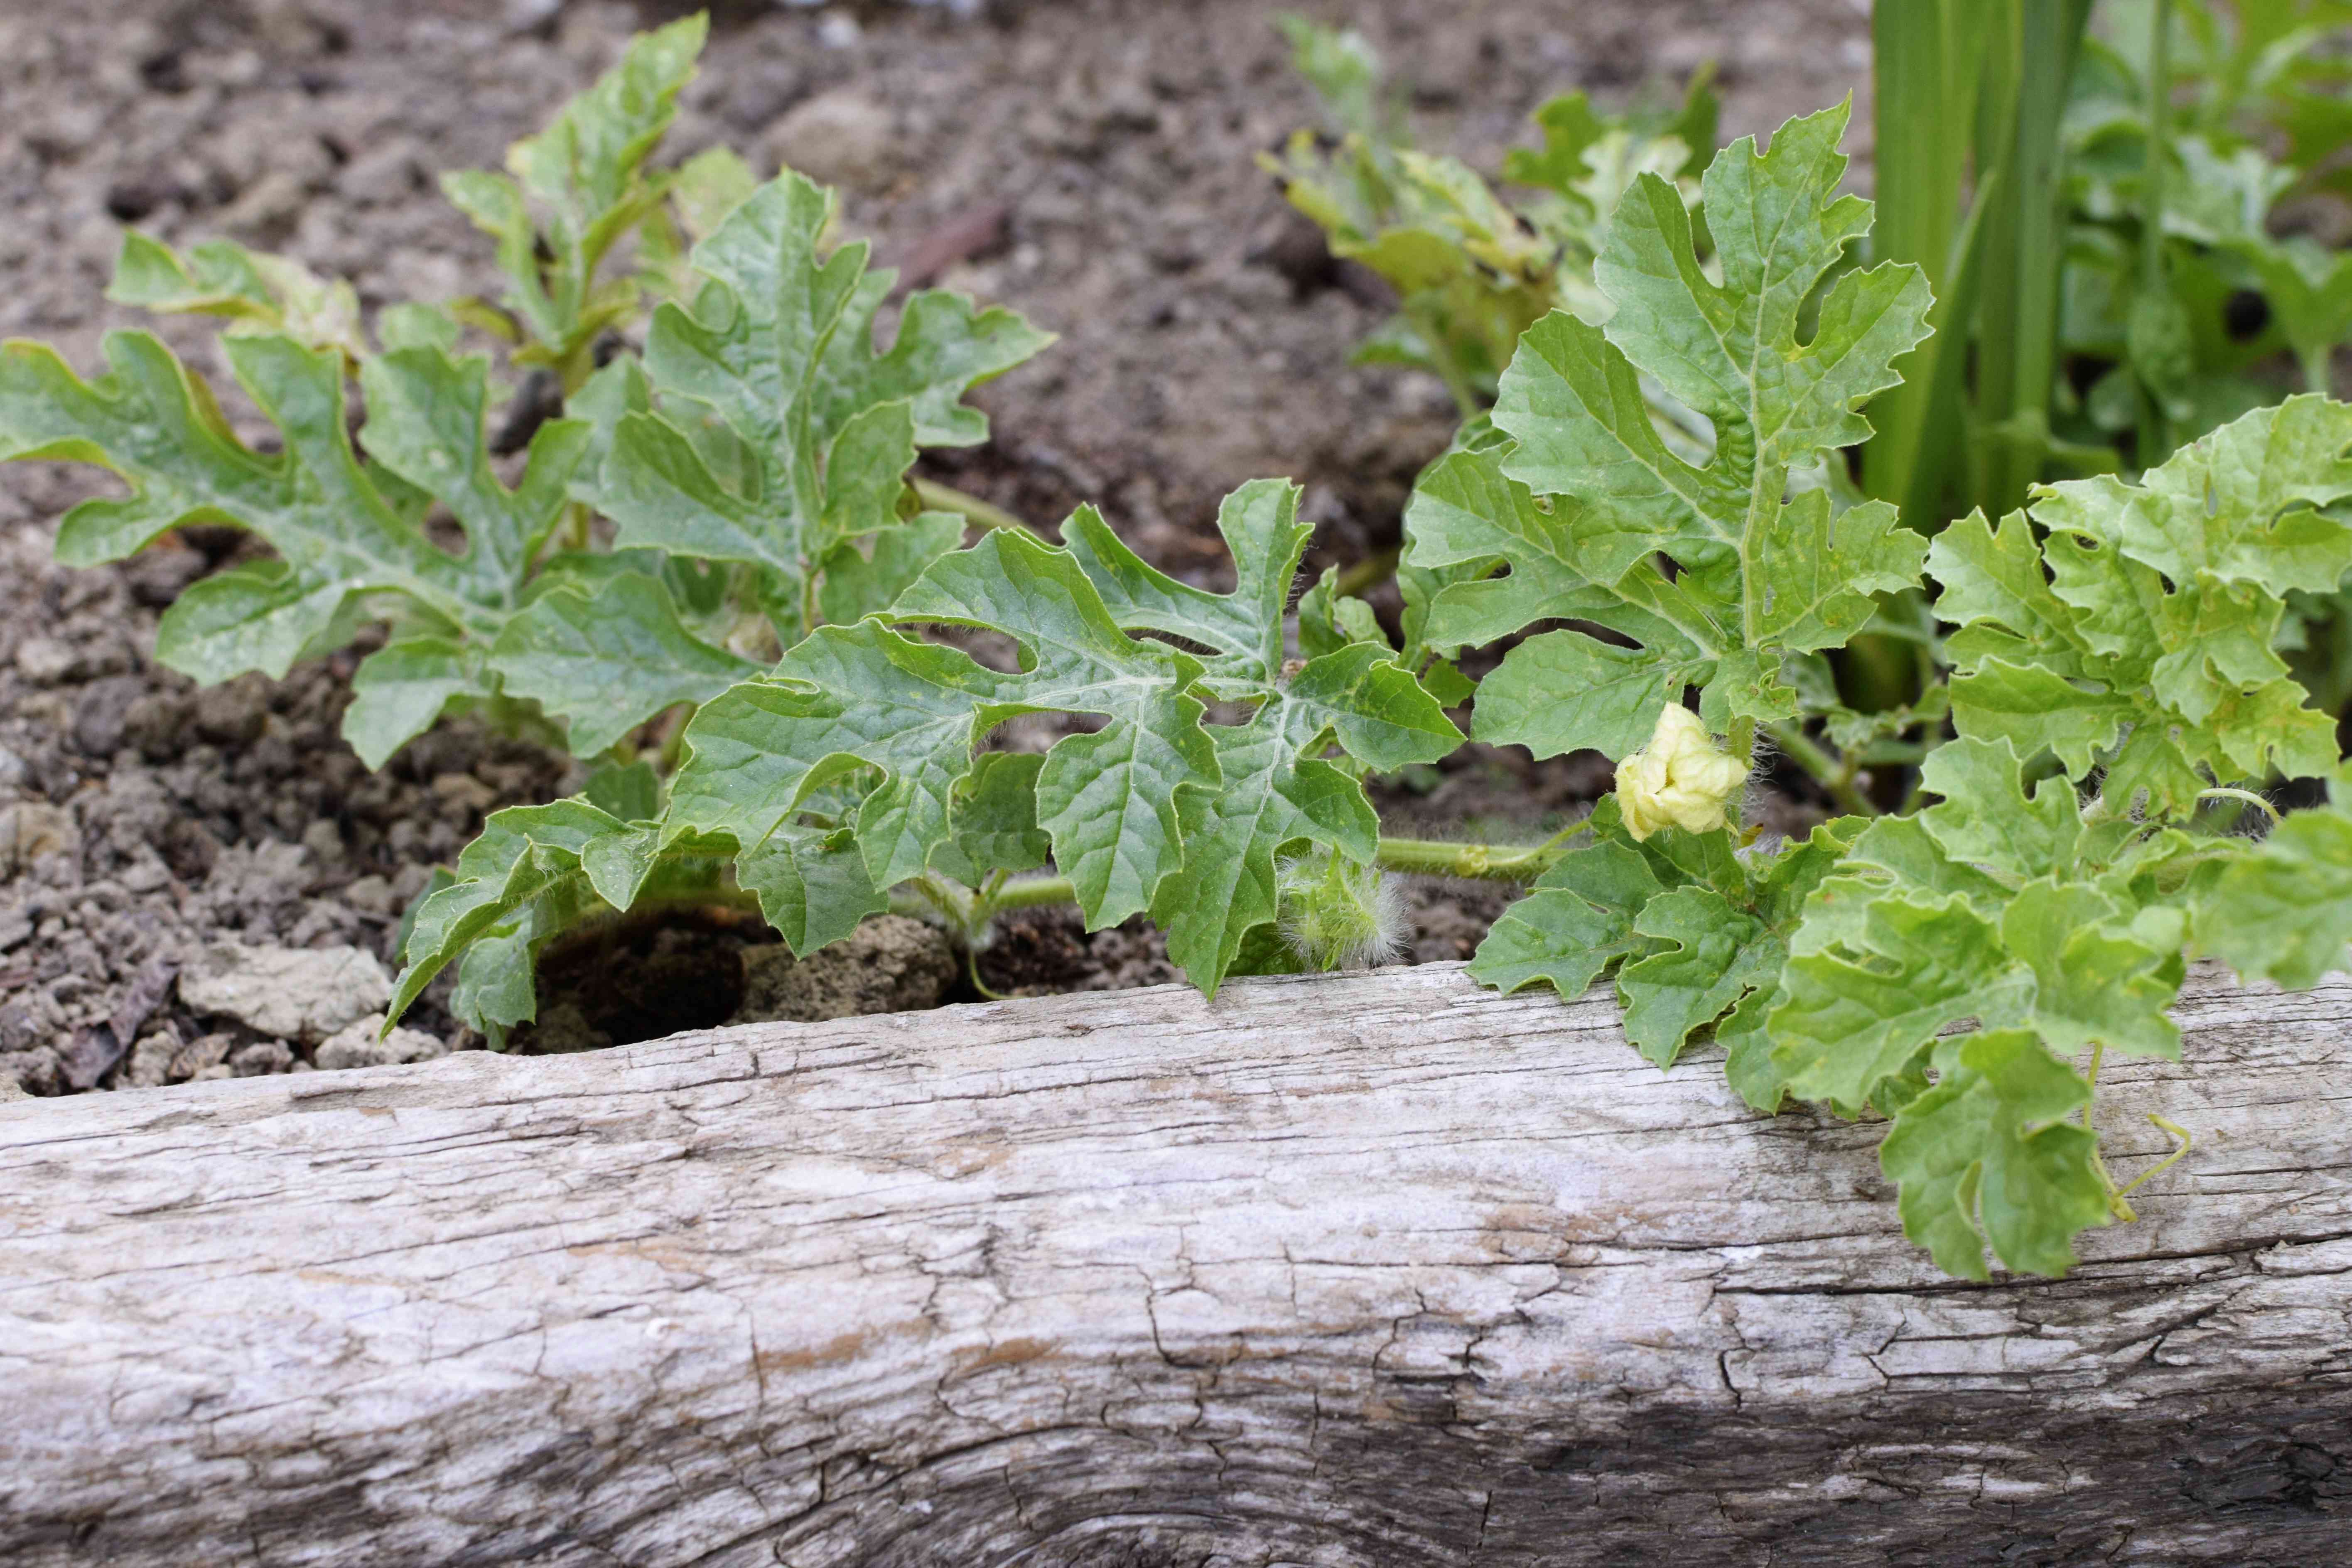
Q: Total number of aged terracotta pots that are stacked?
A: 0